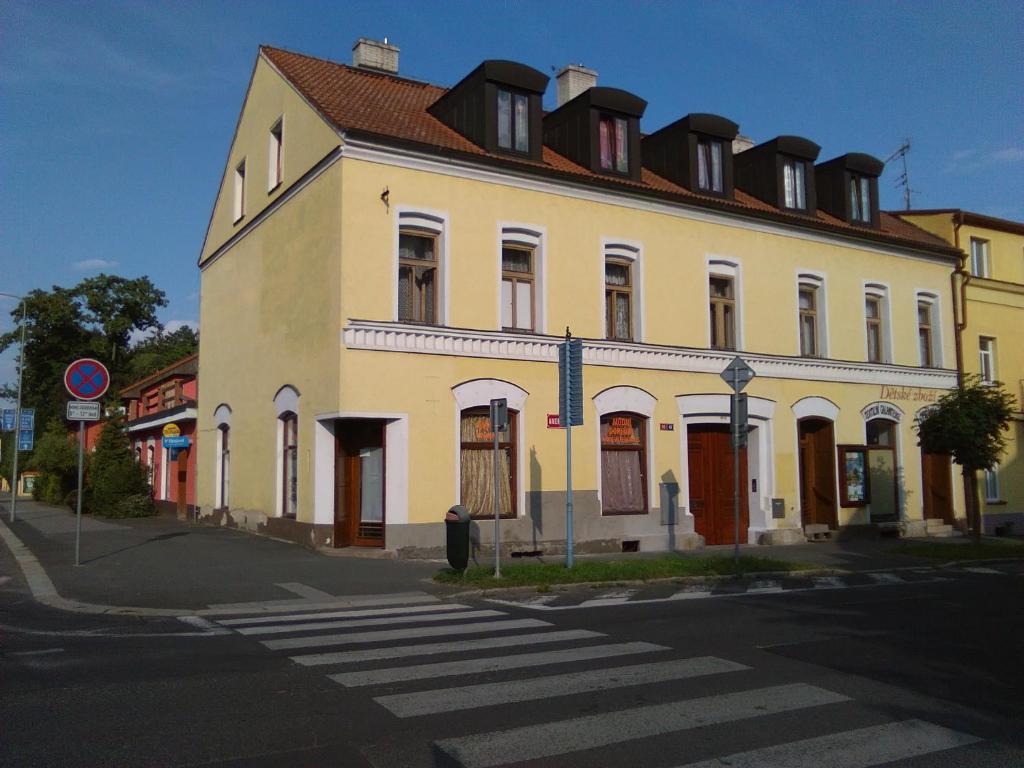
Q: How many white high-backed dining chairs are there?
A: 0